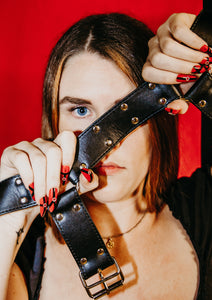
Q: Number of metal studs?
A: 14